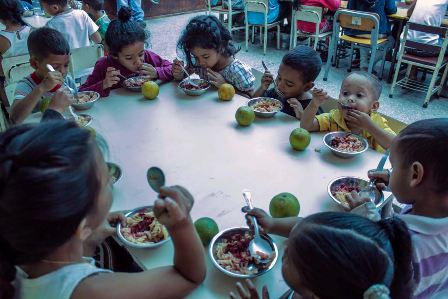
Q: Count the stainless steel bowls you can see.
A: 10